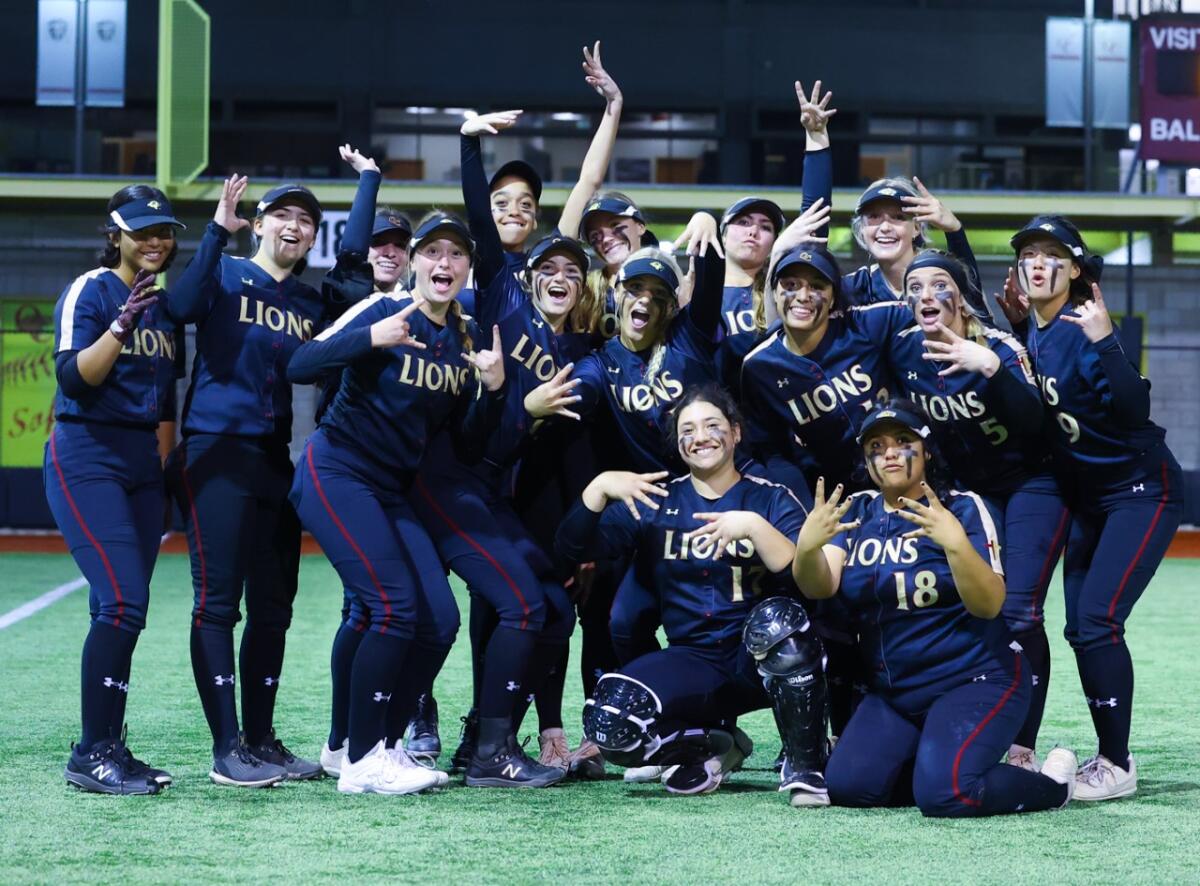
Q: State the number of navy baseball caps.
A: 13